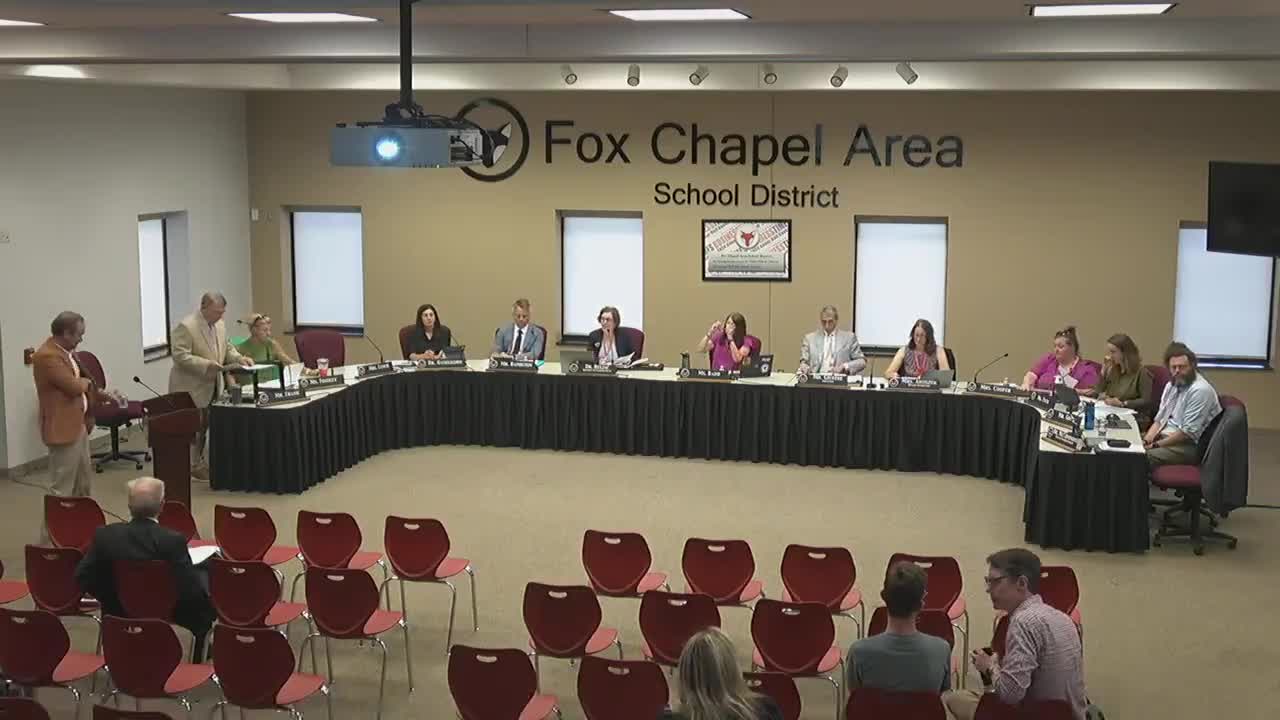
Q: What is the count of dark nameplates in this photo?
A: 13